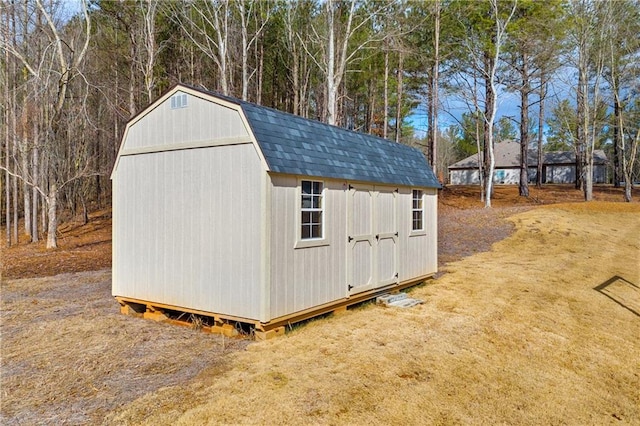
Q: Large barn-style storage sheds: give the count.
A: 1